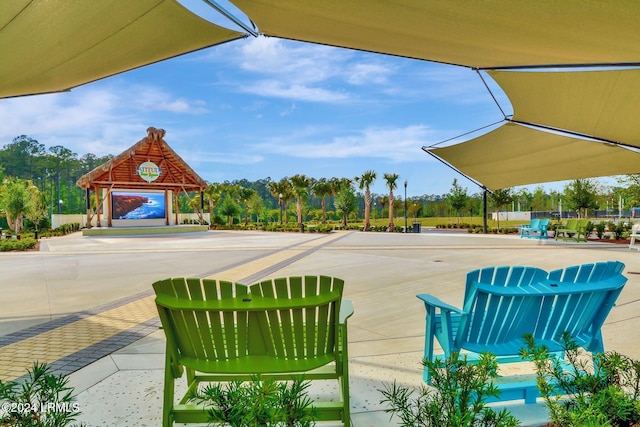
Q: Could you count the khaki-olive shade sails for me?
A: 4